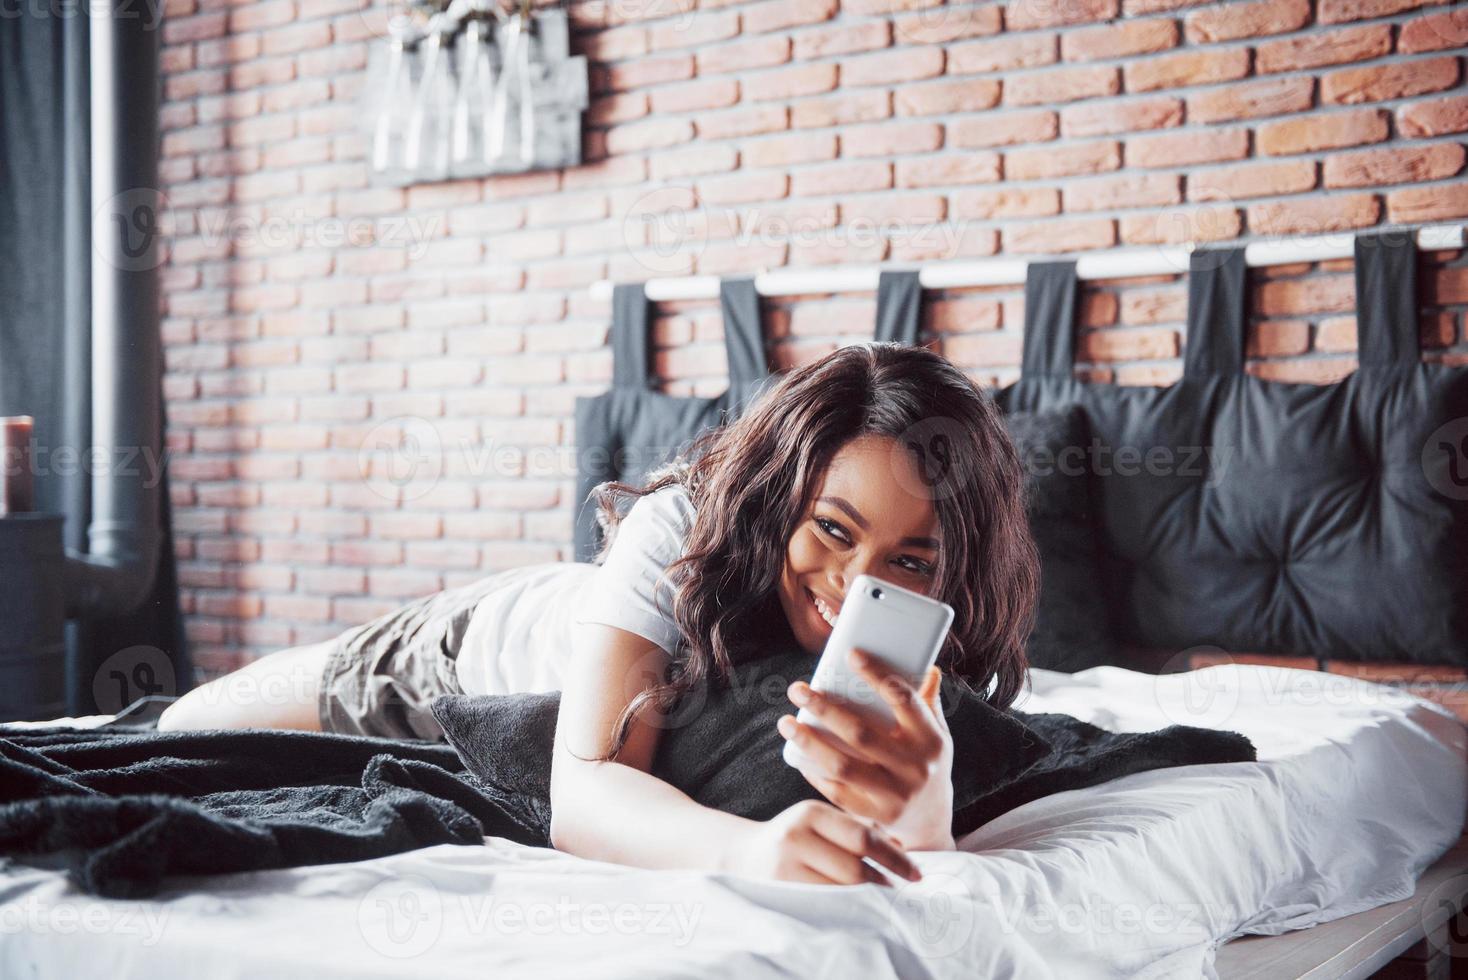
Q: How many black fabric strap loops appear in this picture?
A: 6